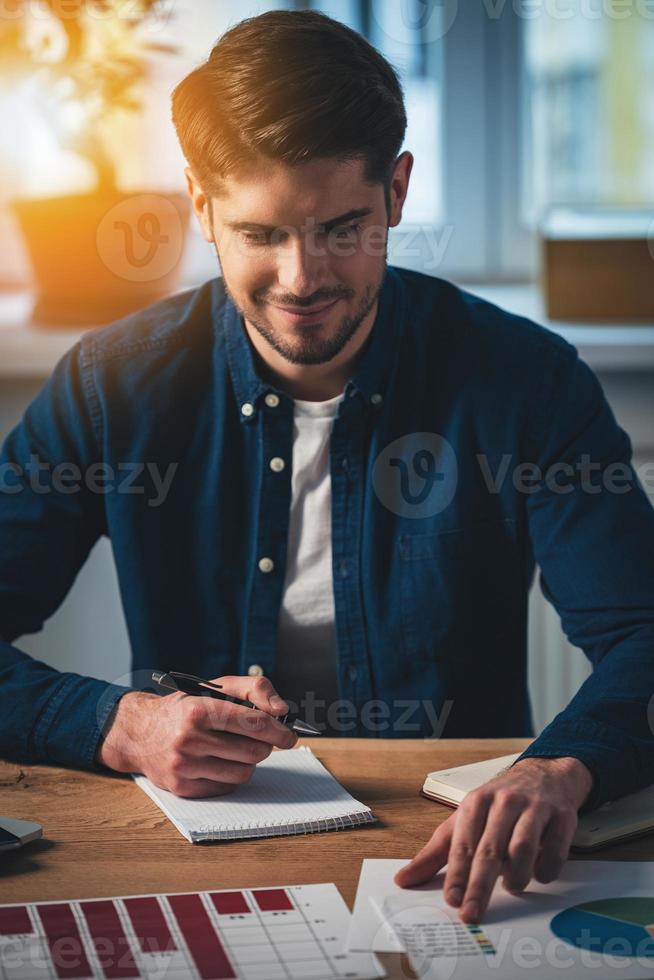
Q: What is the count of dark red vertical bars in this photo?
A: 7